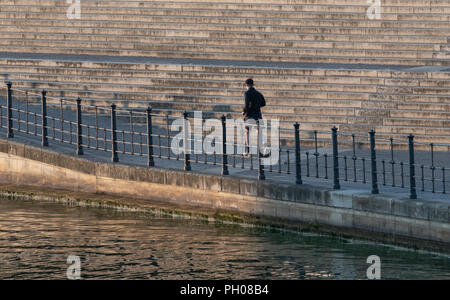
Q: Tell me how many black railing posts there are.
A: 12